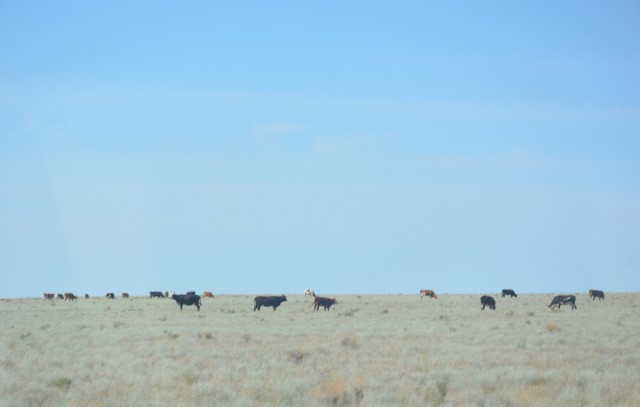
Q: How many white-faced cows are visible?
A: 1